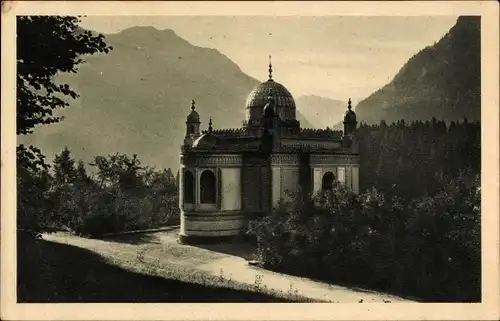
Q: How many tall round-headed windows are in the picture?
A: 3